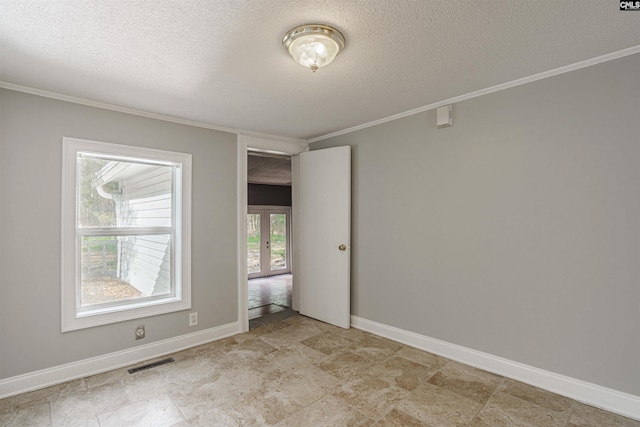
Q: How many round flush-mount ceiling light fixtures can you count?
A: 1